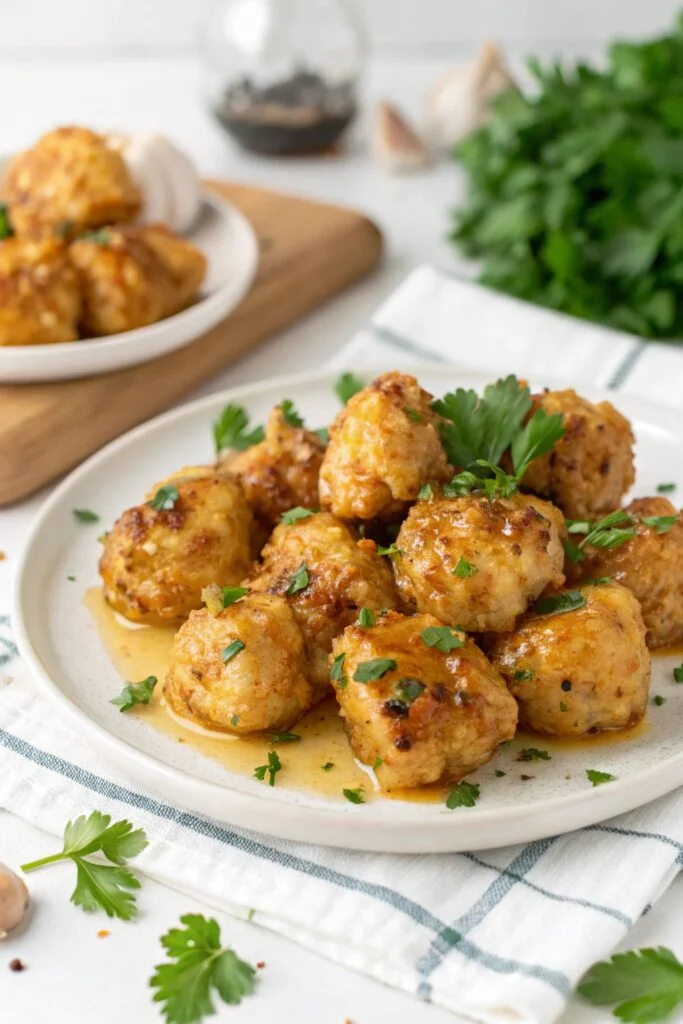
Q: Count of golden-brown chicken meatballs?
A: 13